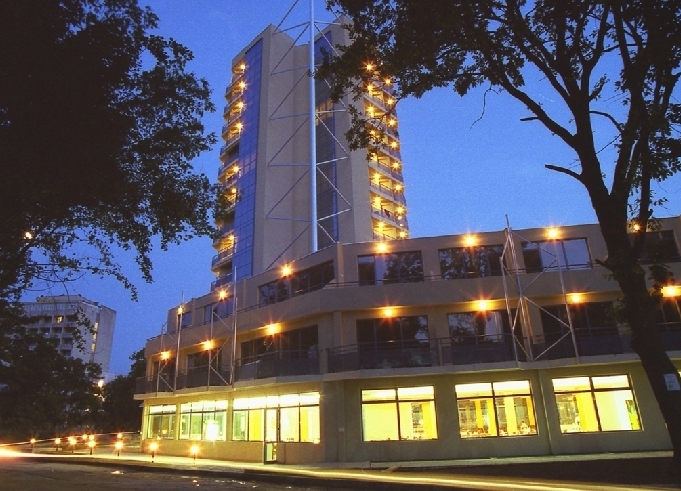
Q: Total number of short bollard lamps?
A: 11